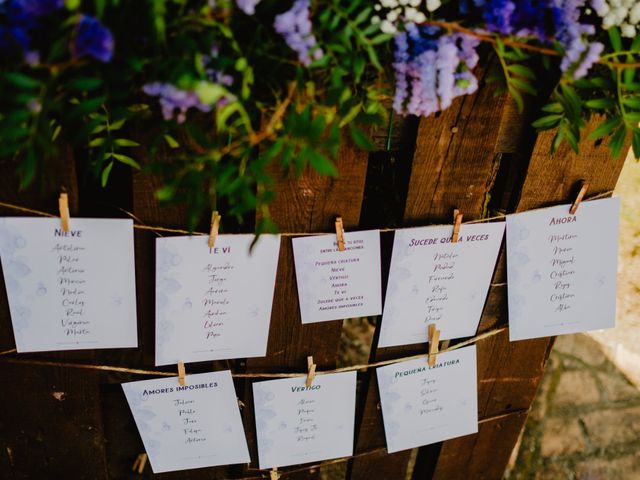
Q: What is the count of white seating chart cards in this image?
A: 8